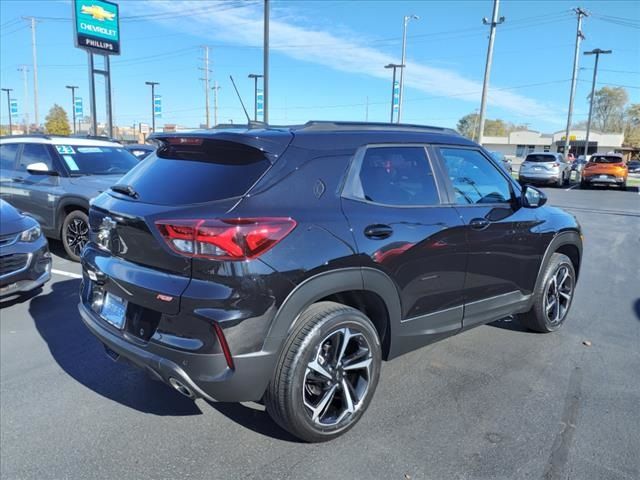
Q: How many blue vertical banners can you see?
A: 5